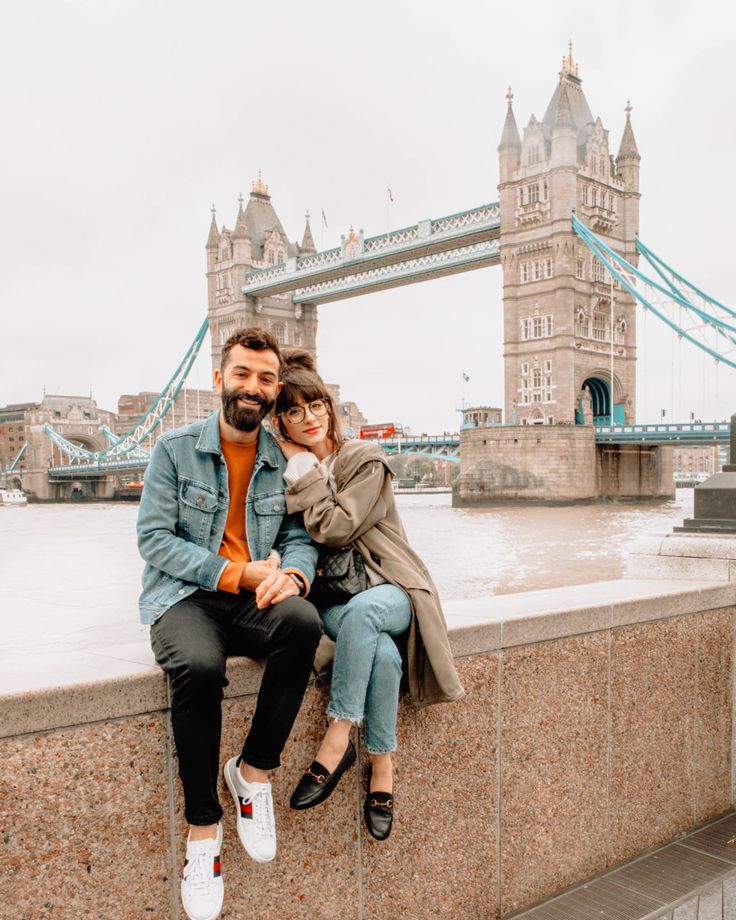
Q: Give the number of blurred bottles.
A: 0